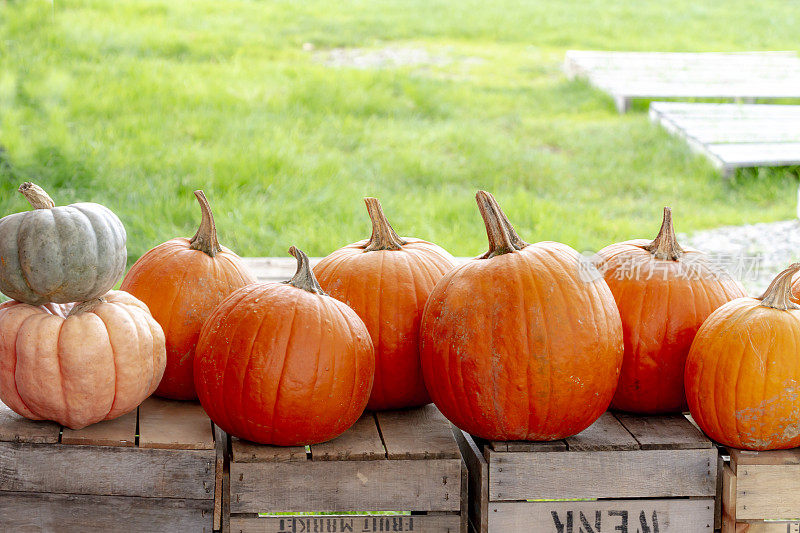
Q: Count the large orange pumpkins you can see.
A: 6